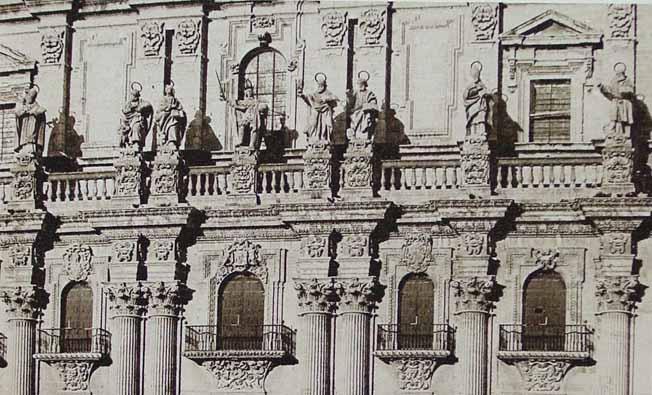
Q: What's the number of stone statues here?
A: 8